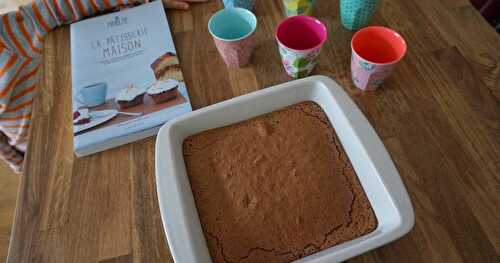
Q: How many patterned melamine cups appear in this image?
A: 6